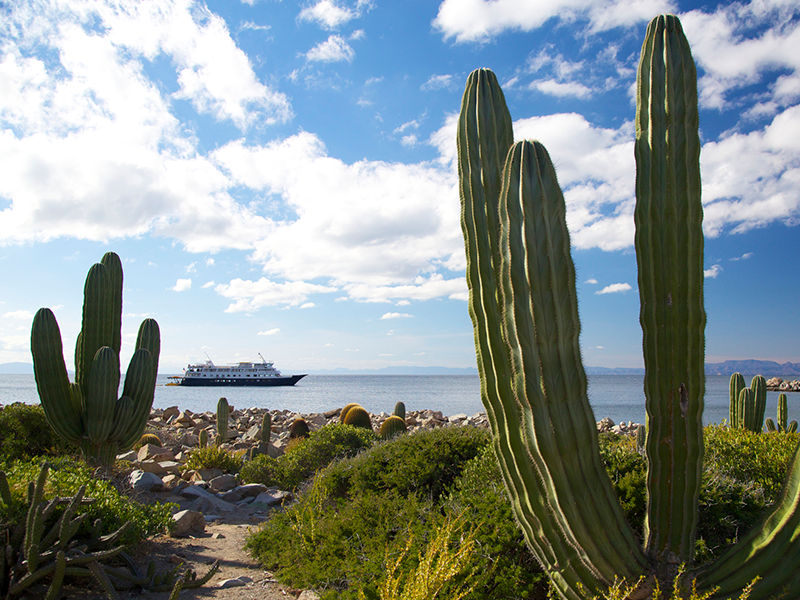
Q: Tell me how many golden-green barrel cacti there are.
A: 5